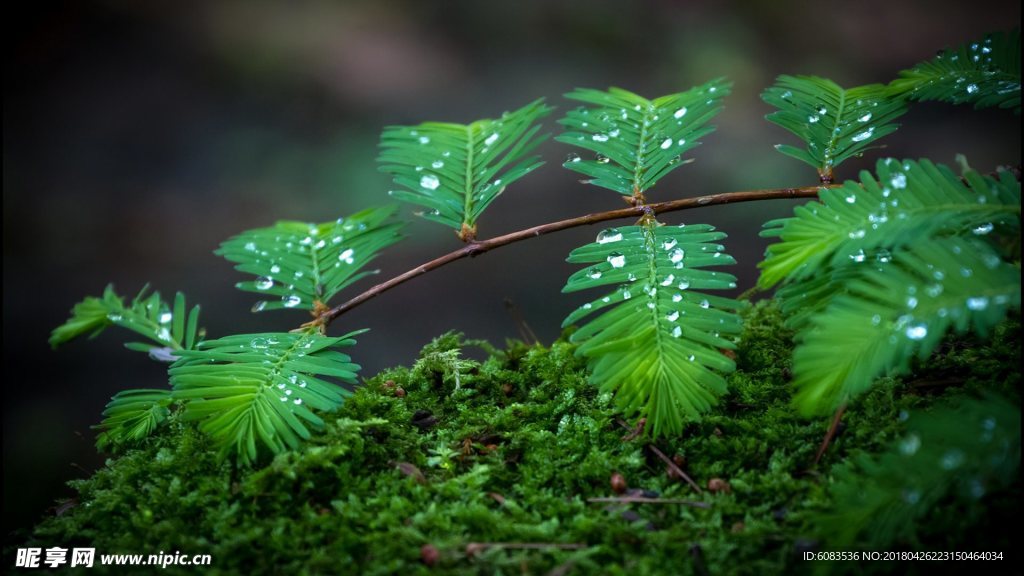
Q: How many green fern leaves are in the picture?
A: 12